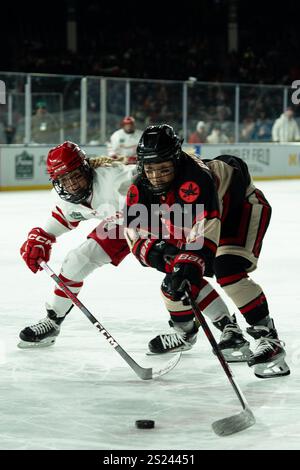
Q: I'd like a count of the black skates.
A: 4